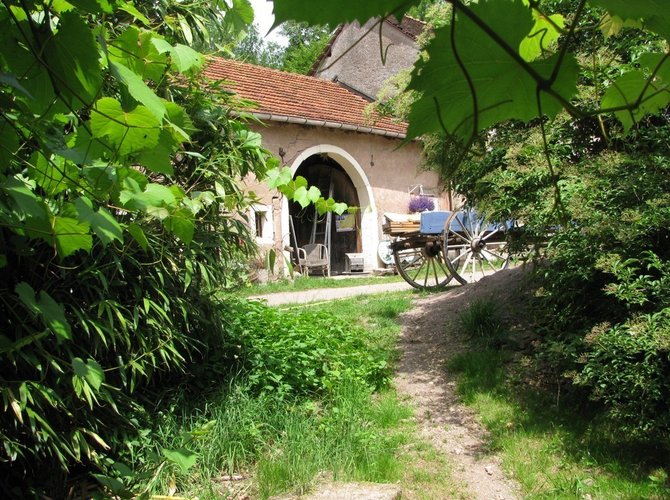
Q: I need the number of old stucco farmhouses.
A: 1